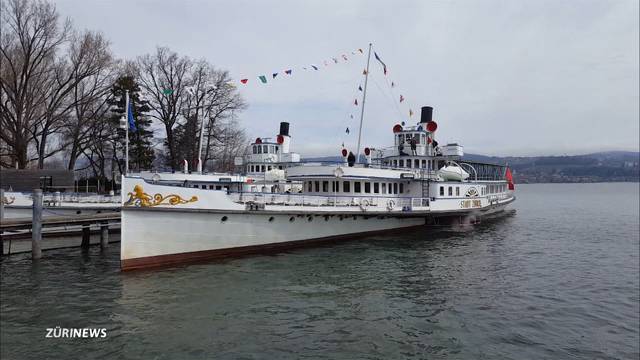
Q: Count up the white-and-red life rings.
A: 0